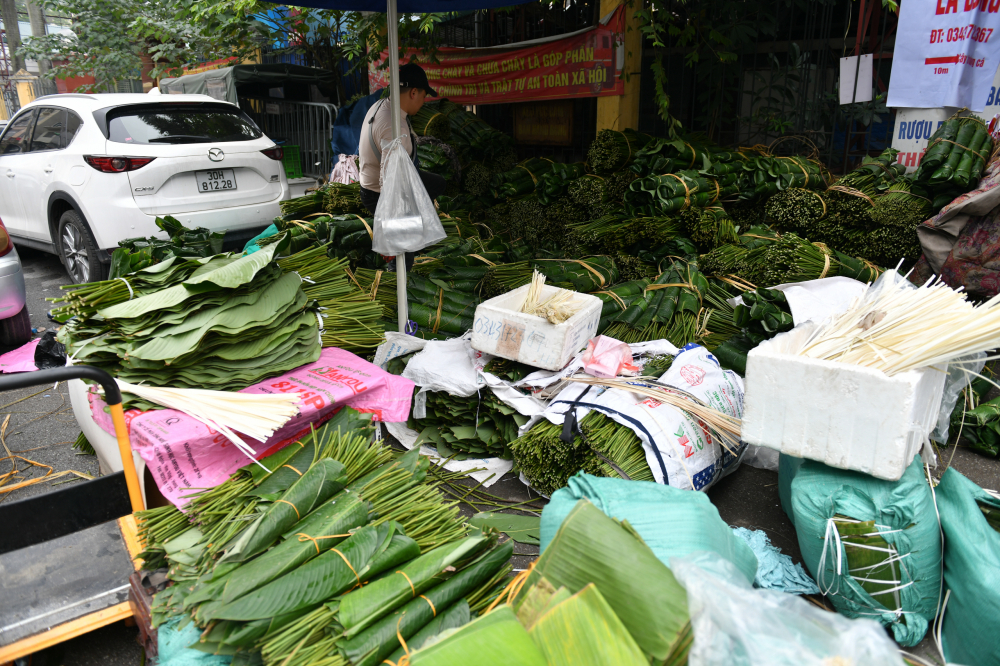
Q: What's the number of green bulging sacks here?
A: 3